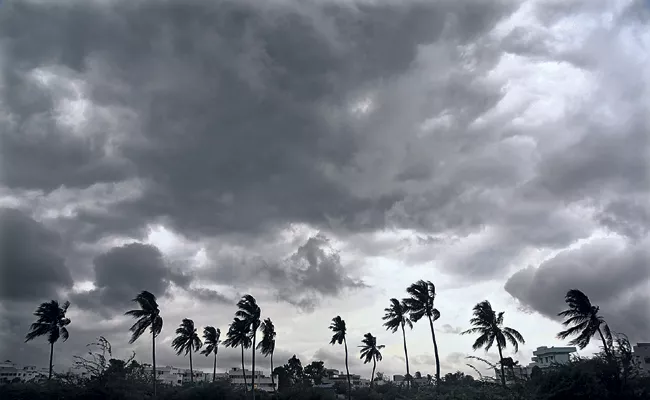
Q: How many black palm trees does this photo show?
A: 13